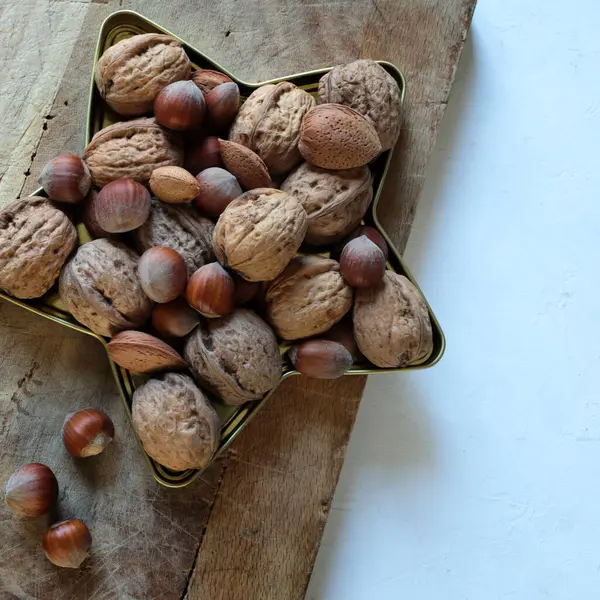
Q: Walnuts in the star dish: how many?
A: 13